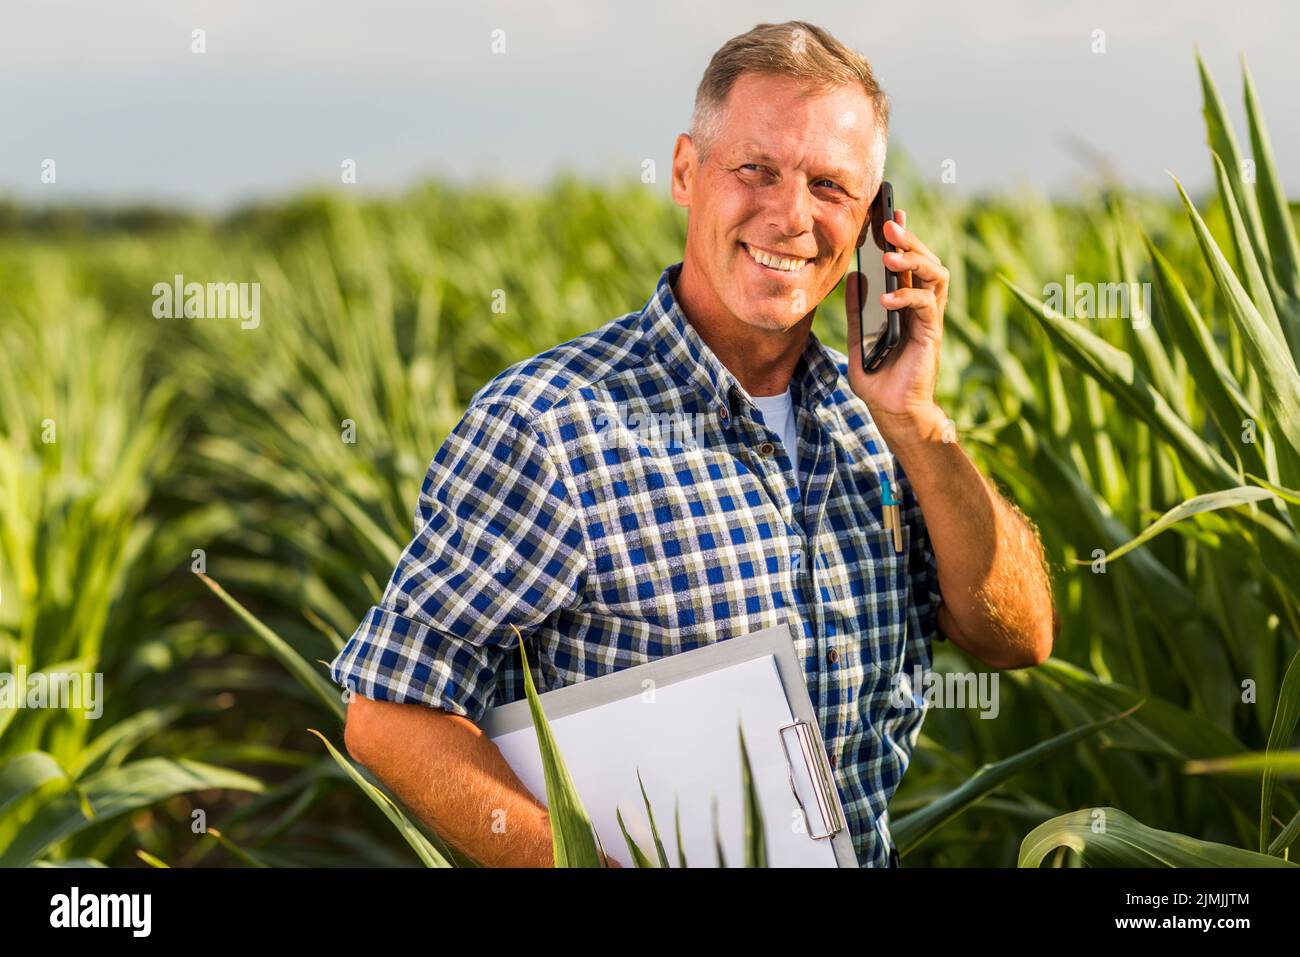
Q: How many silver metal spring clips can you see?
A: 1